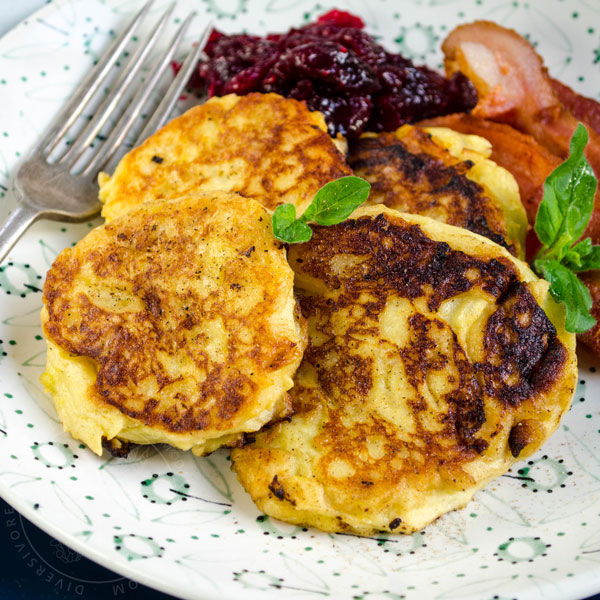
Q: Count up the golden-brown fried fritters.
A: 4